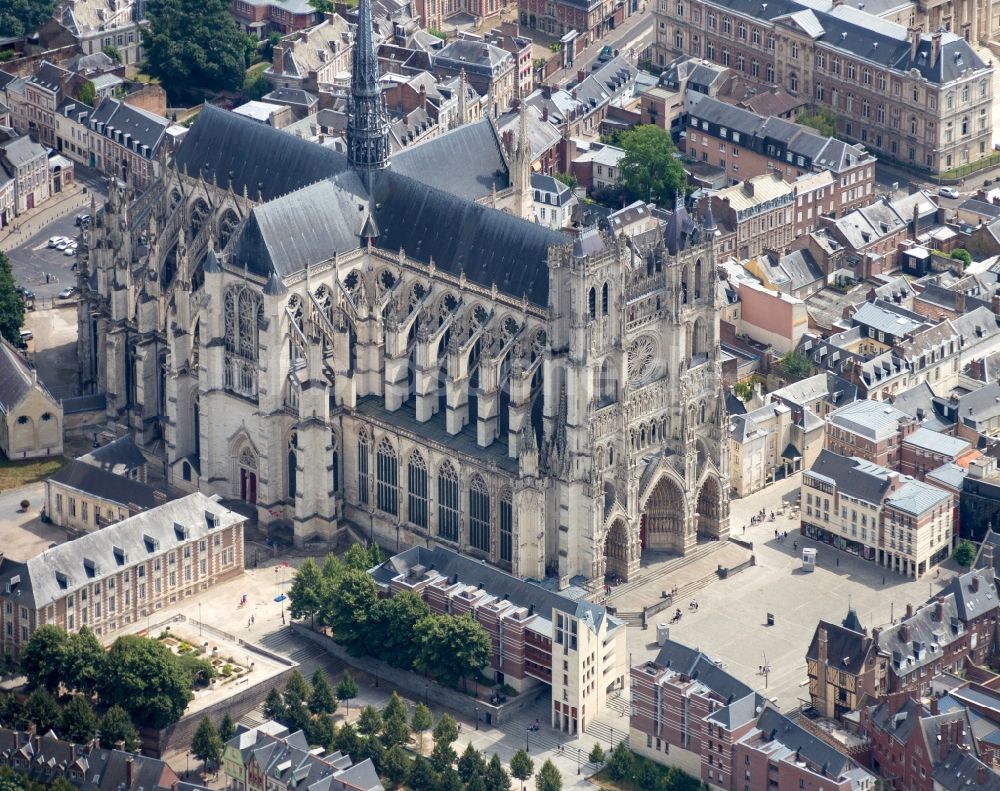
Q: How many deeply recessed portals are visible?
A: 3